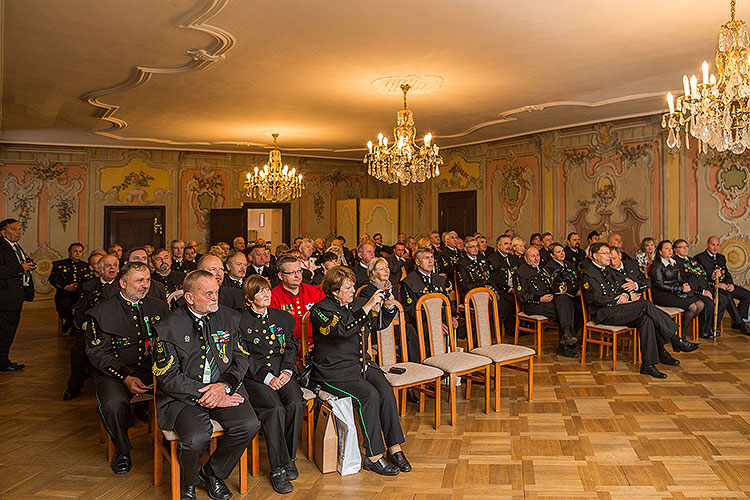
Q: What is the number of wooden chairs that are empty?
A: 3